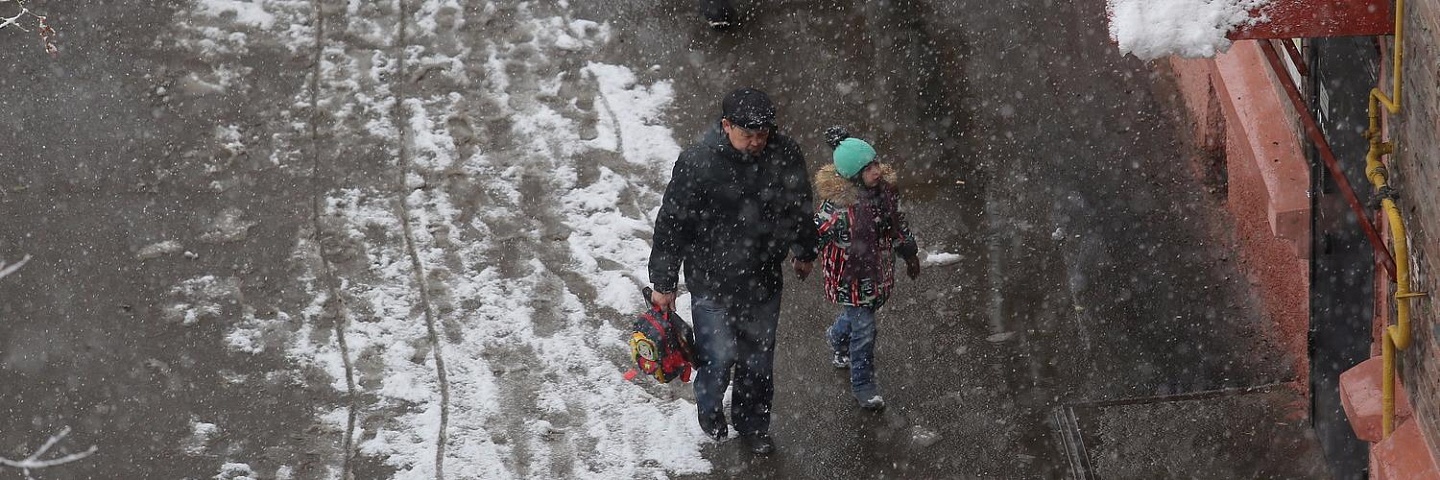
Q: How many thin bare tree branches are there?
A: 3